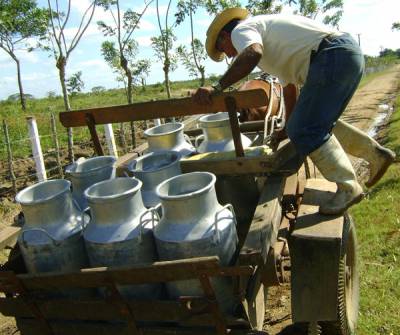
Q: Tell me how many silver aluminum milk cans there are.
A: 7